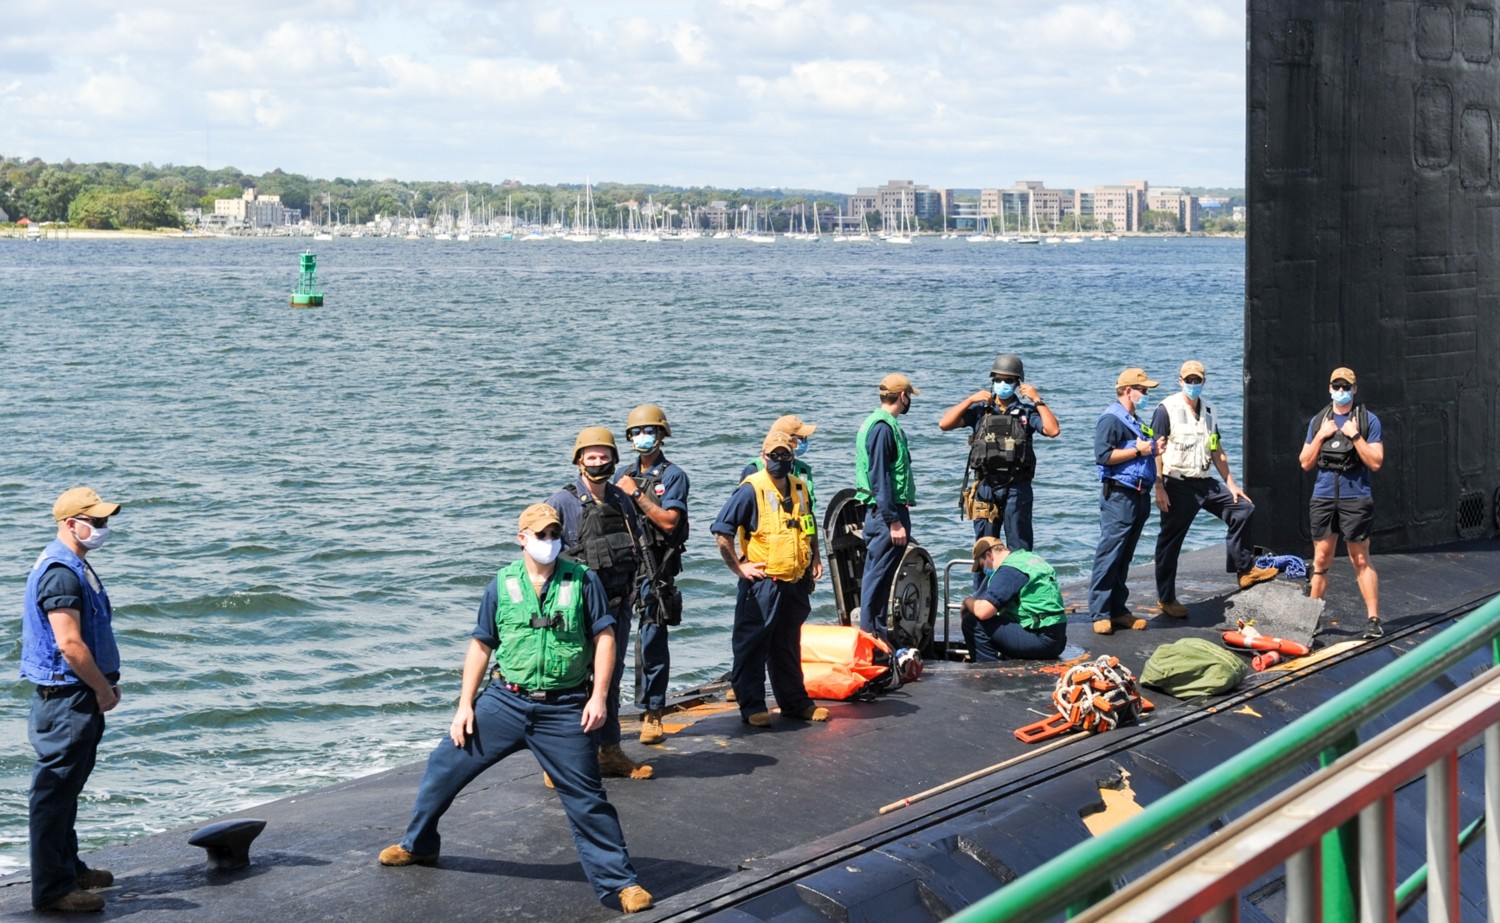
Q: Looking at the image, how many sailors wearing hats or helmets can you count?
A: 12